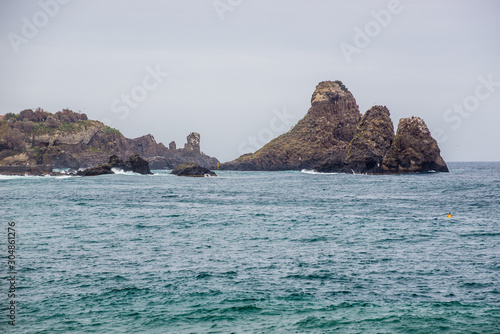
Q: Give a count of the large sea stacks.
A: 3